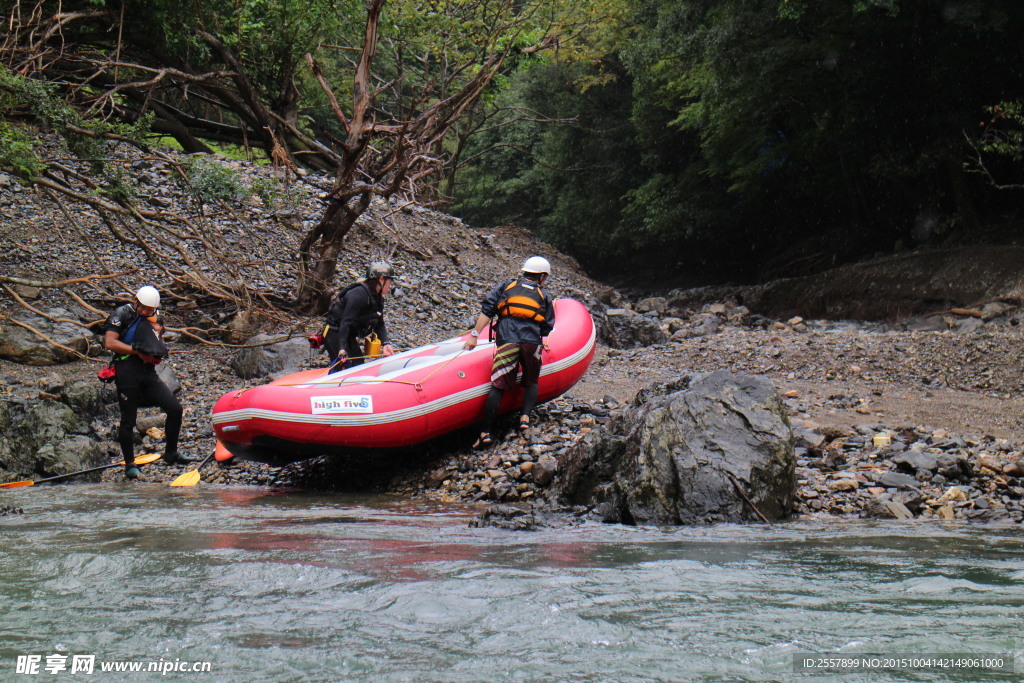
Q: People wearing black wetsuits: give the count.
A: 2